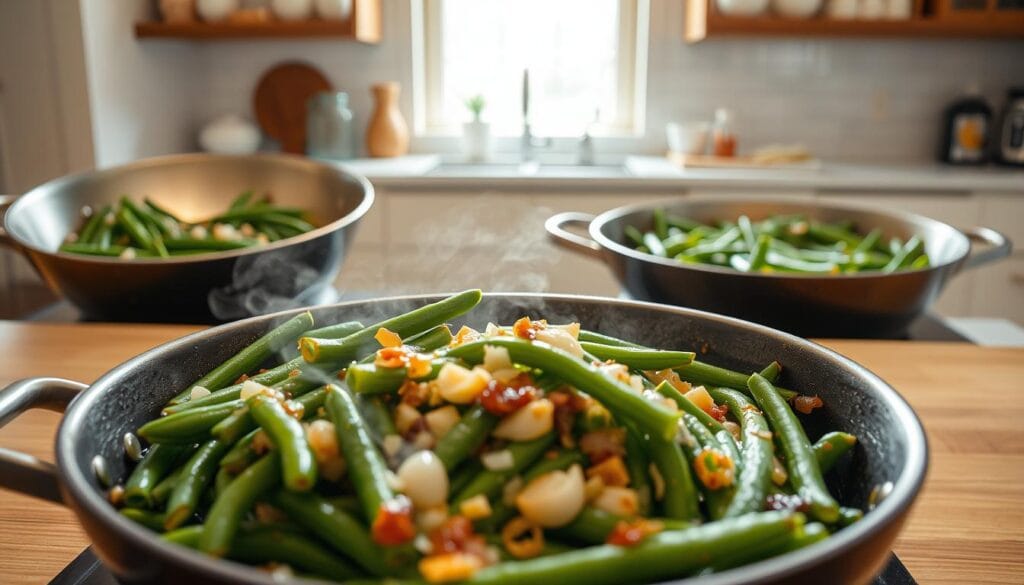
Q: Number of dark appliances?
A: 2